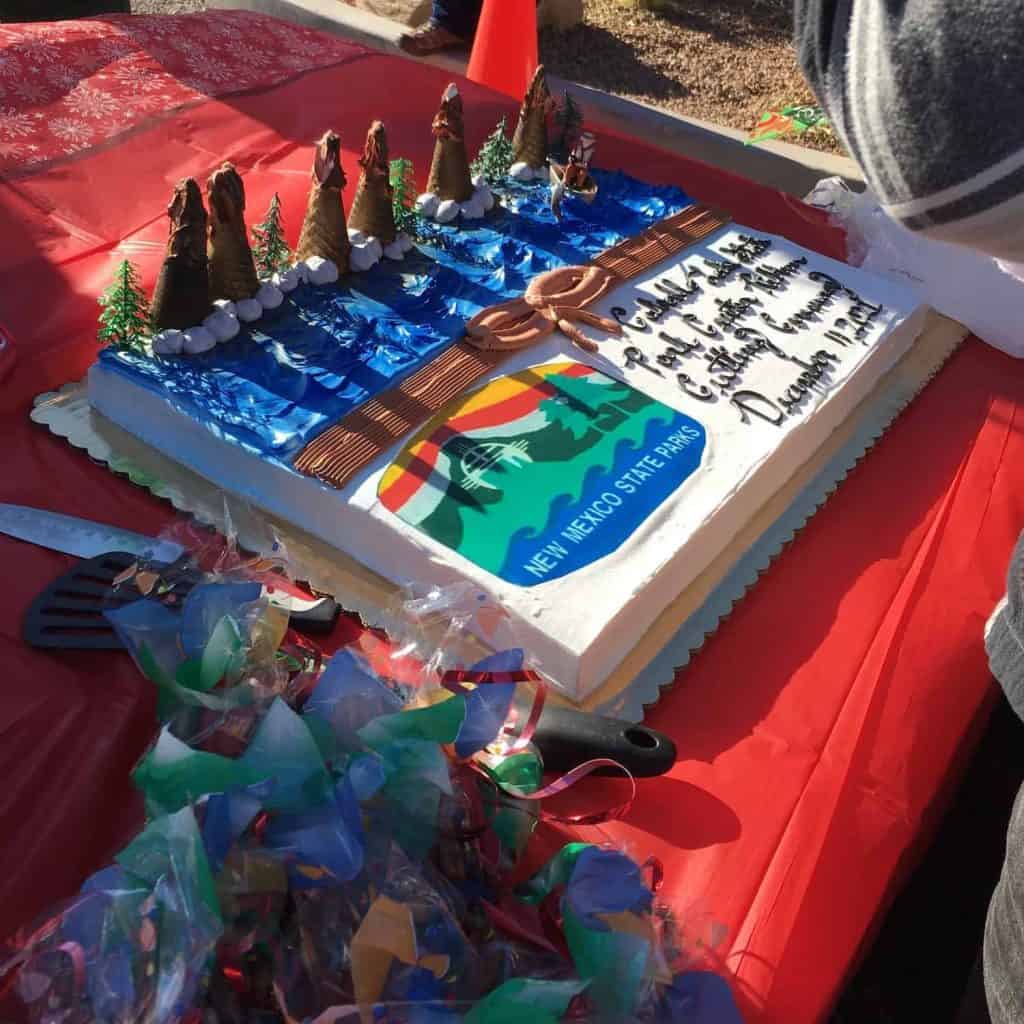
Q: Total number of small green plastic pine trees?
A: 5